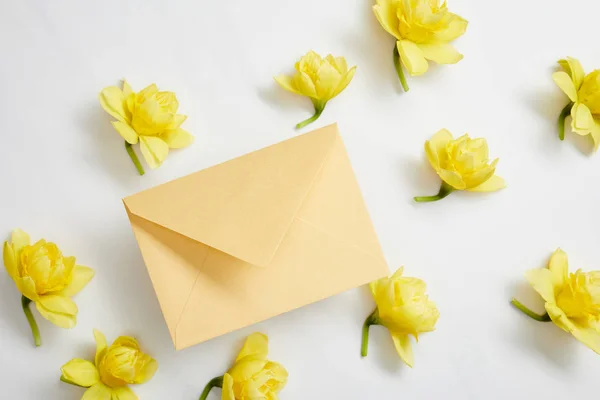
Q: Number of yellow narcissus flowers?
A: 10